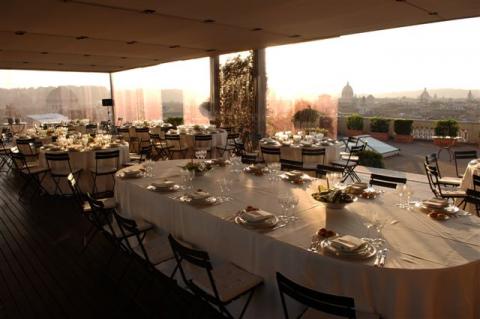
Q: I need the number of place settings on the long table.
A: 10